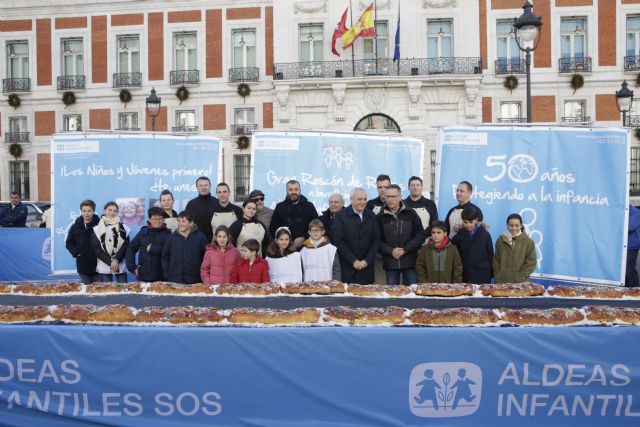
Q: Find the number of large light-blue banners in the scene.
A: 3